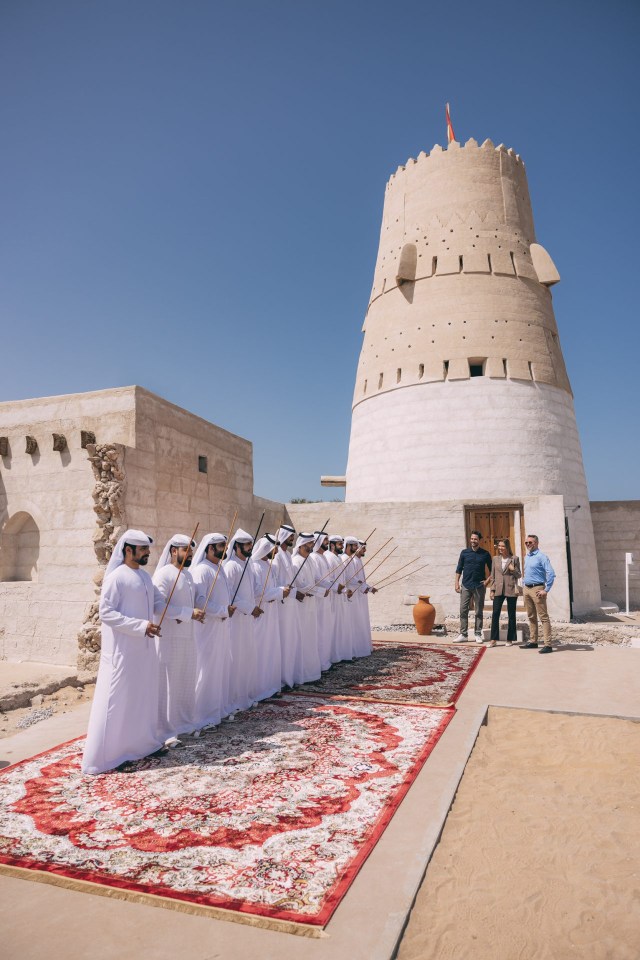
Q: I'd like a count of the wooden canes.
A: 11